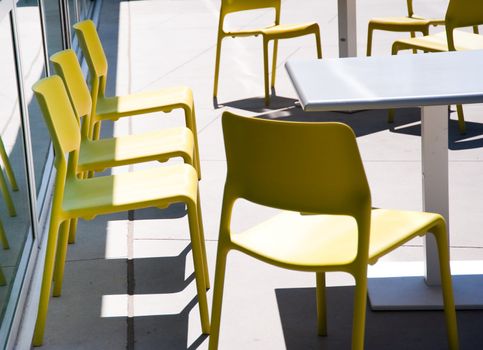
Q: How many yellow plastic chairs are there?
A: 7